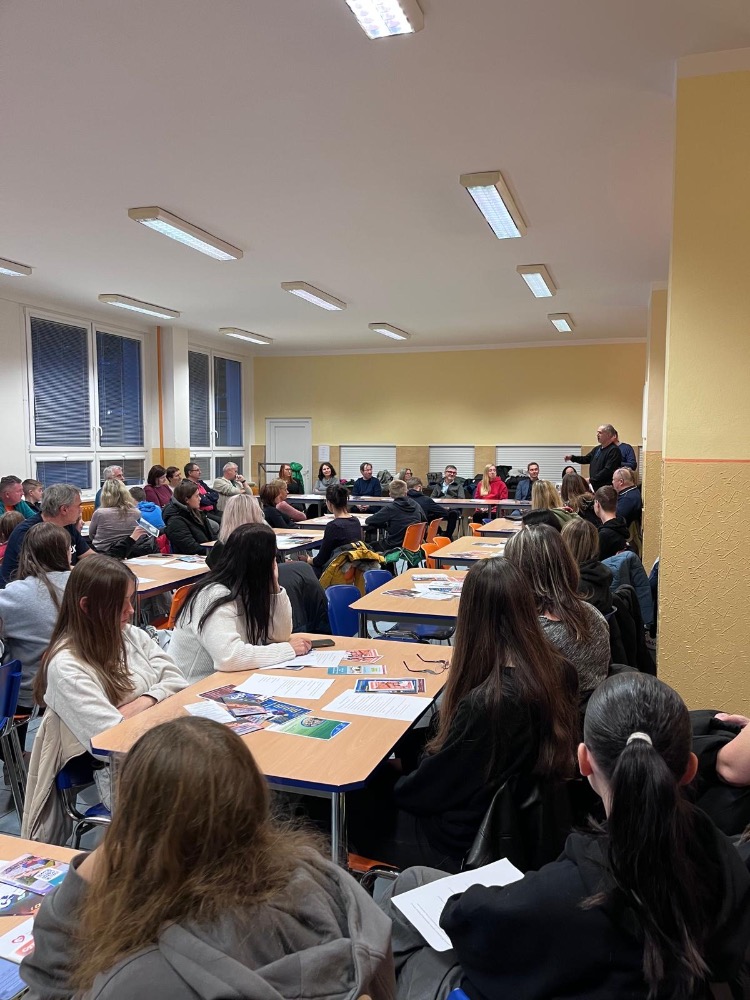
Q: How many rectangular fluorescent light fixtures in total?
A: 10